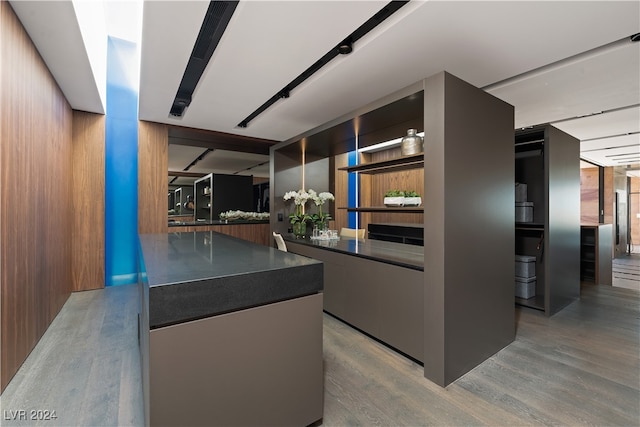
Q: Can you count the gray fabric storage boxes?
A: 4